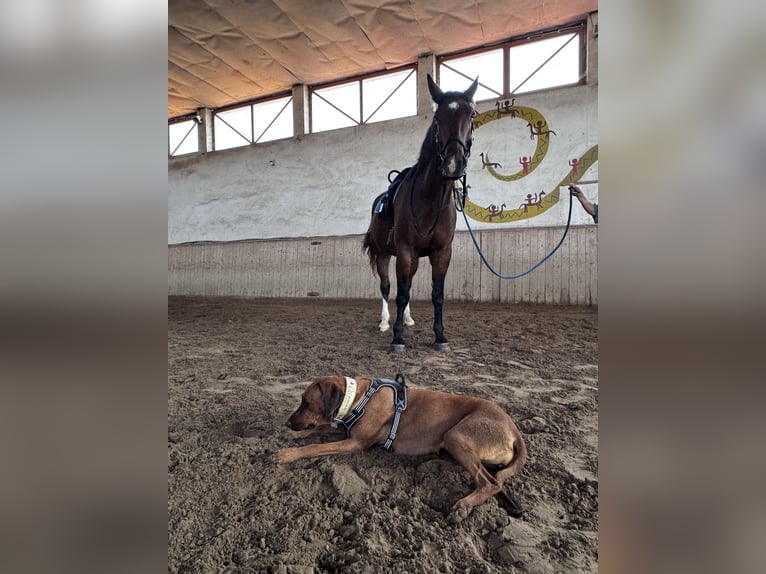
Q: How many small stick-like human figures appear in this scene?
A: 6